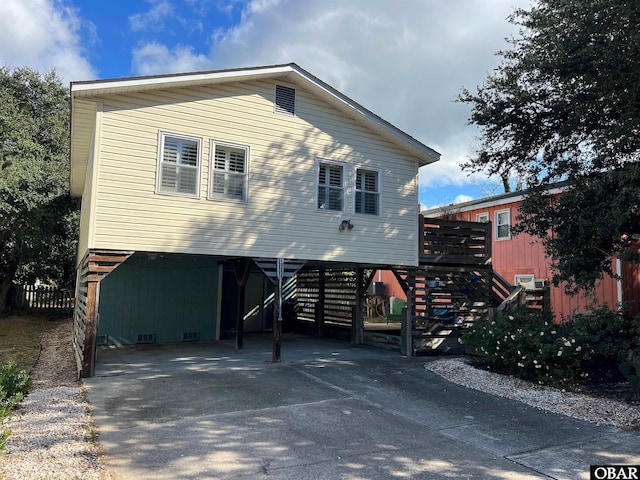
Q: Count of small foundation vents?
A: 3